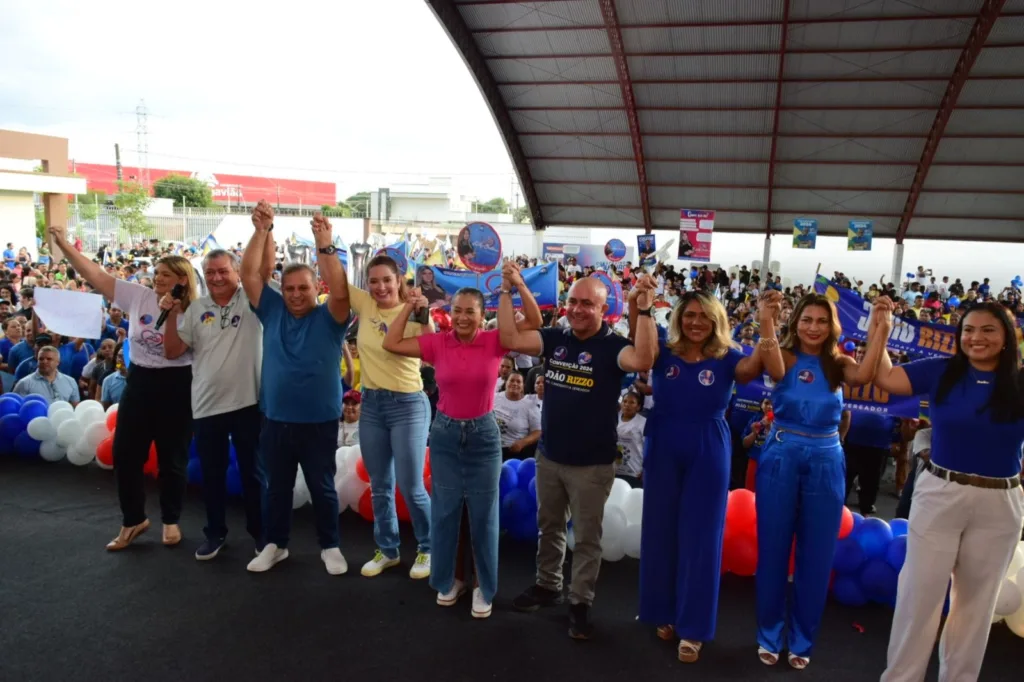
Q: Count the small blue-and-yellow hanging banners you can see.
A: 2